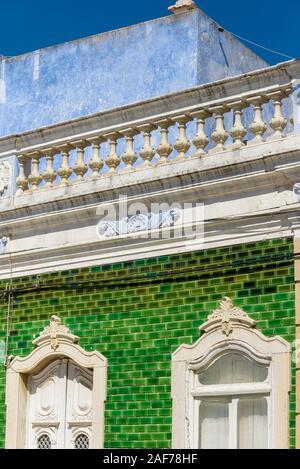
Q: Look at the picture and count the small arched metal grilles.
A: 2